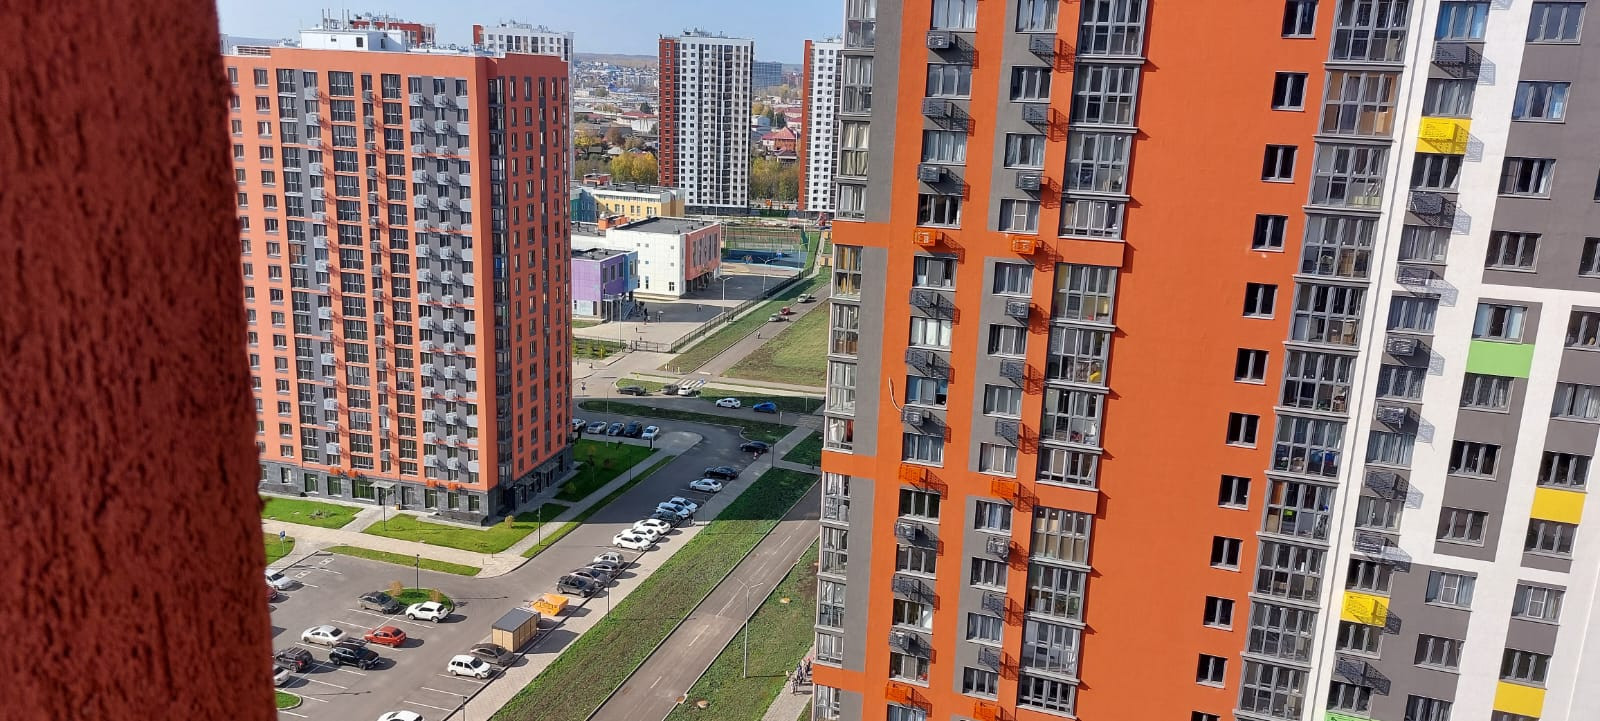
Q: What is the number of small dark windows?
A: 12